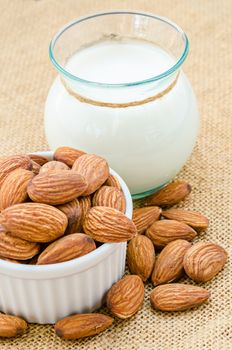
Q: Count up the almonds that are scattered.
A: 11